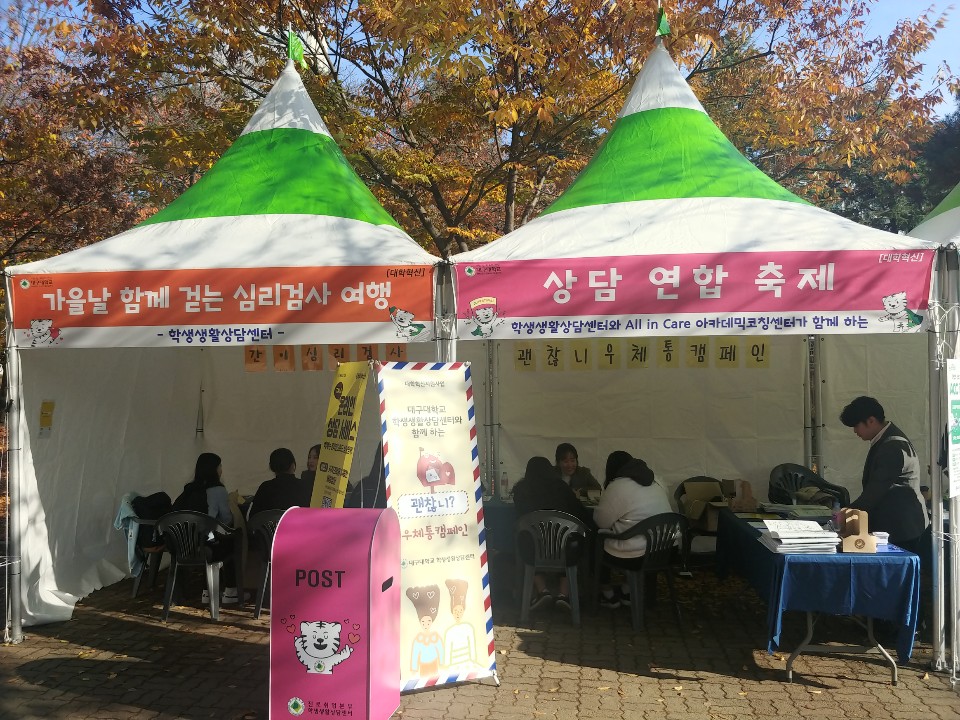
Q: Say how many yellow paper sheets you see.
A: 9